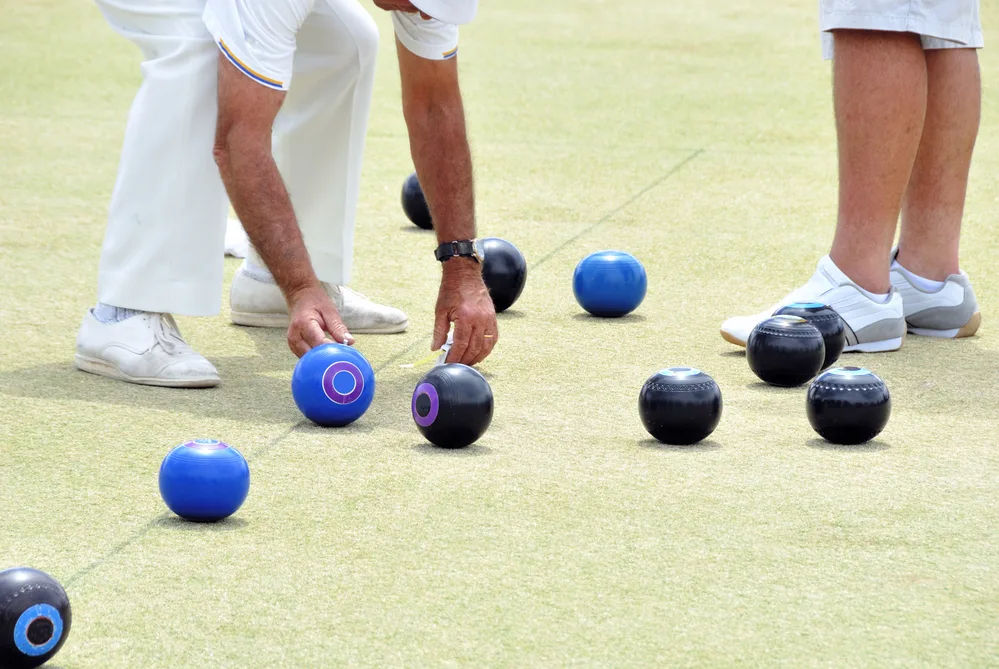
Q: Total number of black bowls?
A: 8